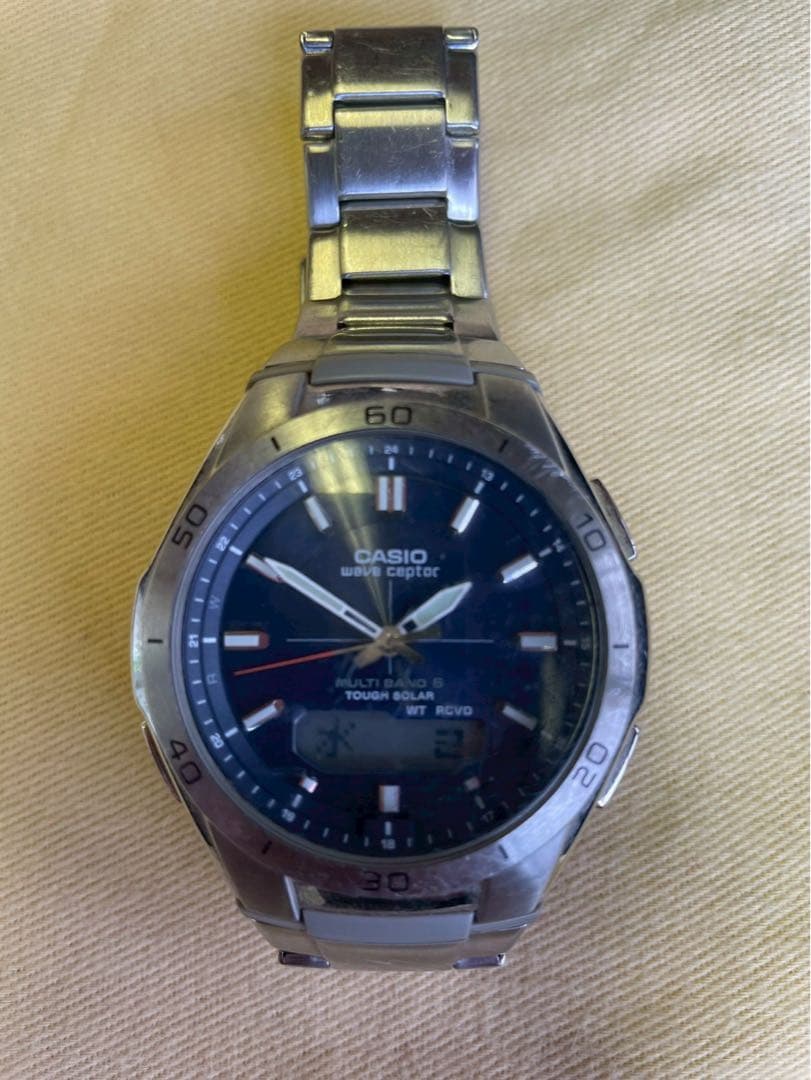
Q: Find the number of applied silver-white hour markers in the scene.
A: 12